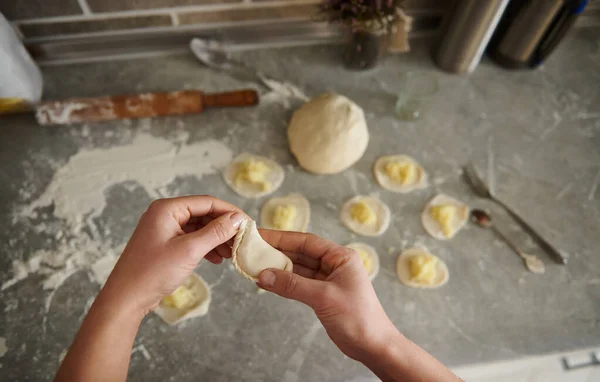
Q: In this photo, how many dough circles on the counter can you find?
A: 8